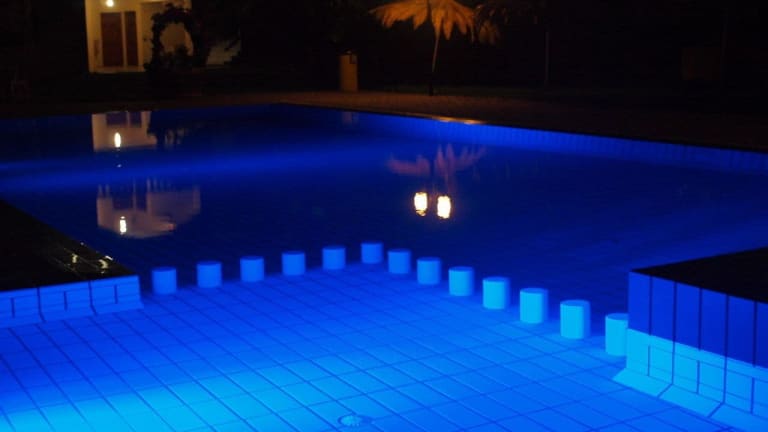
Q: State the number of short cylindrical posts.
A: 13